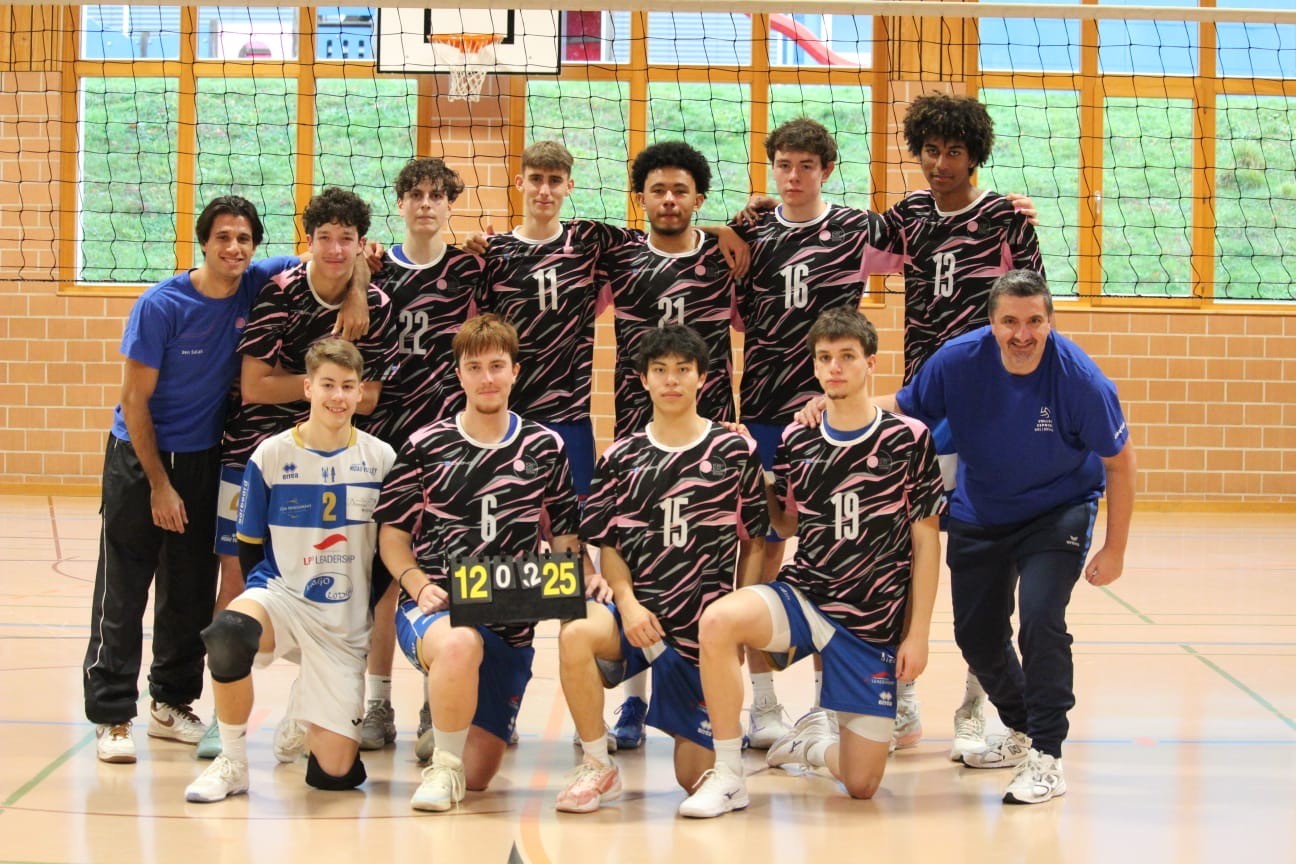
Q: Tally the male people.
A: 12